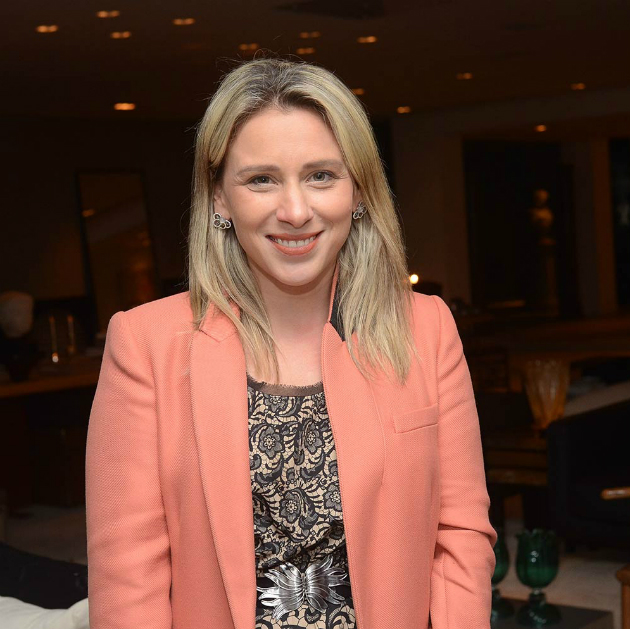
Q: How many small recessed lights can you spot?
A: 14